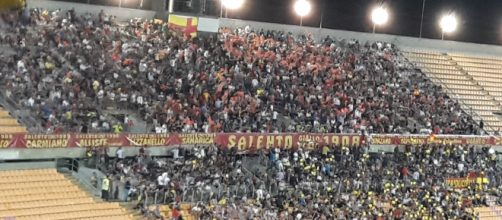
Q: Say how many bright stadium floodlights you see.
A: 4